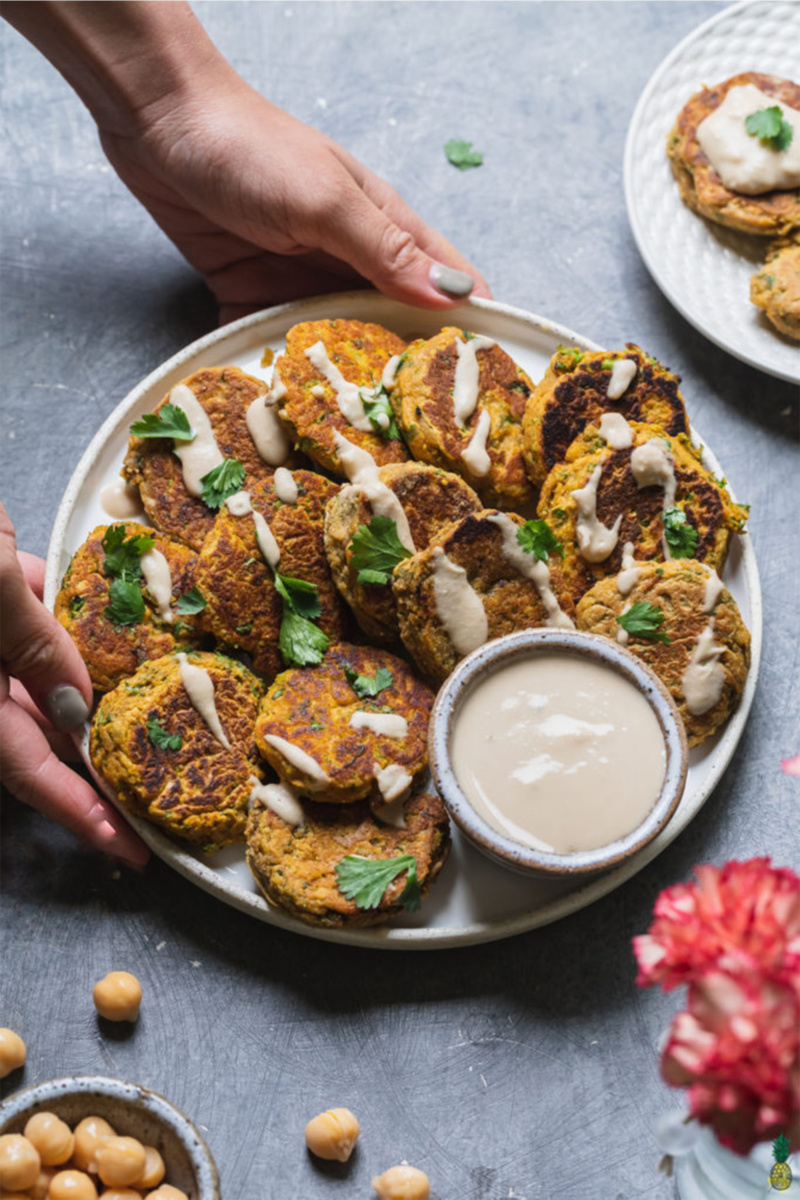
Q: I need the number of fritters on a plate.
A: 15